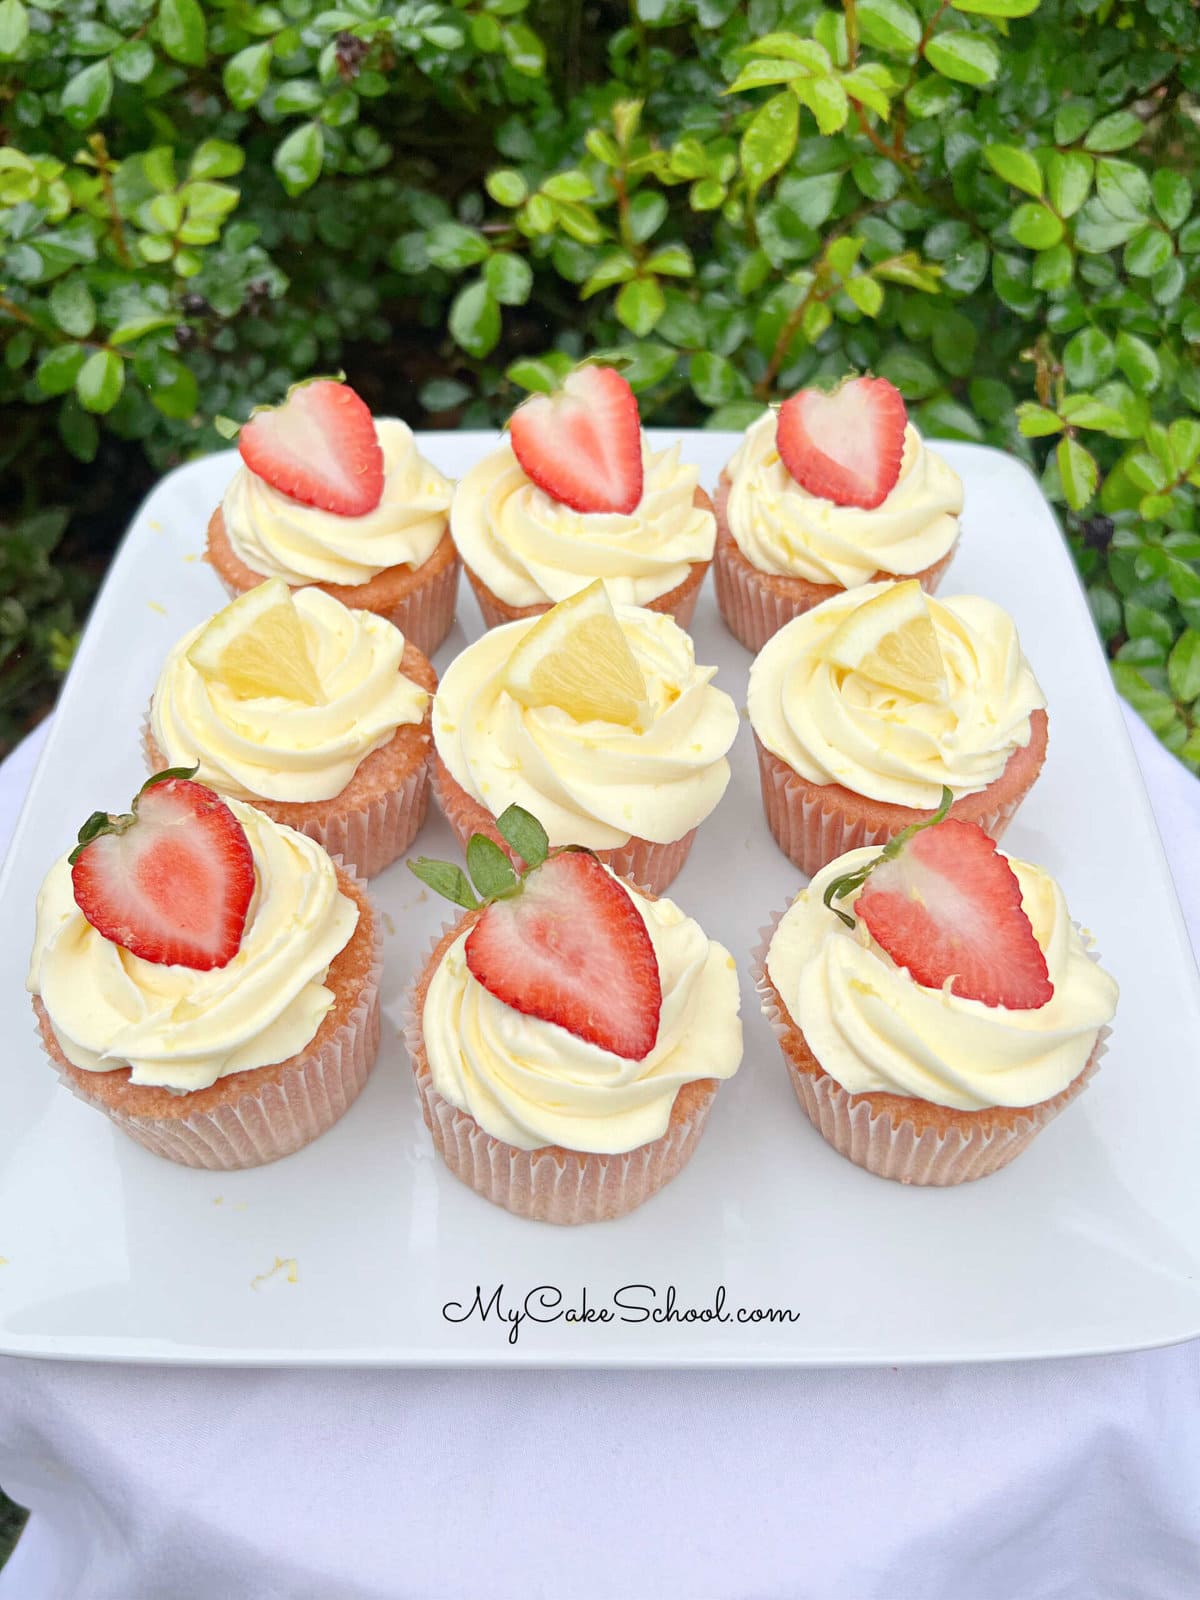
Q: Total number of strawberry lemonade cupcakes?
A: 9